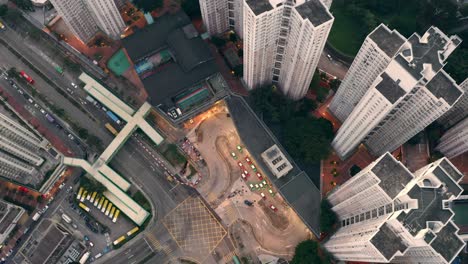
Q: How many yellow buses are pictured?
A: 14